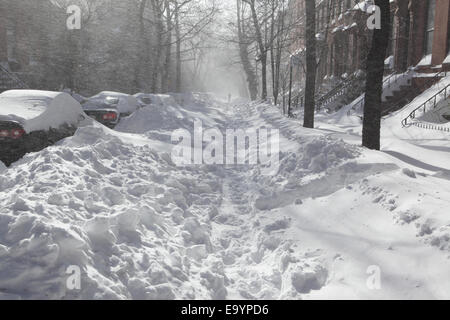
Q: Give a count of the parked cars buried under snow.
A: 3